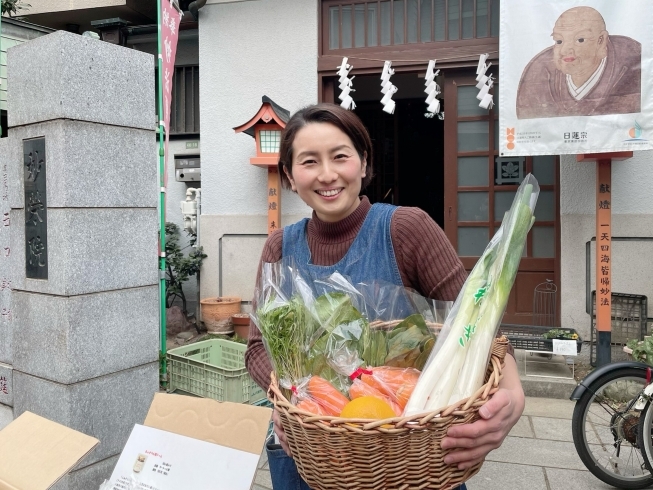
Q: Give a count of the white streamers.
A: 4